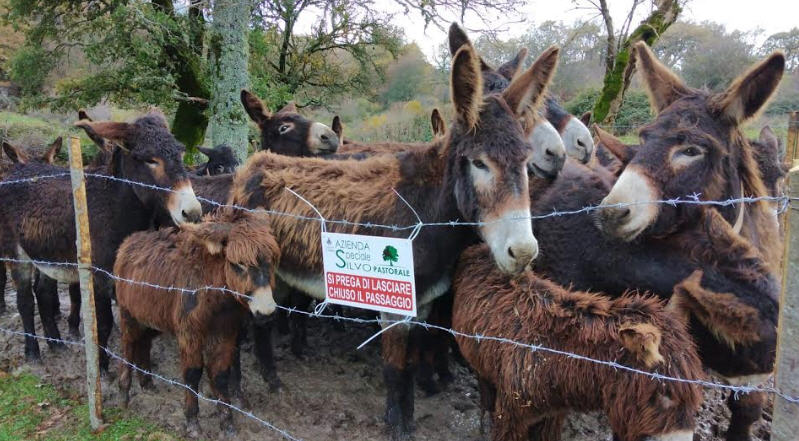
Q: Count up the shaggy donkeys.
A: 2